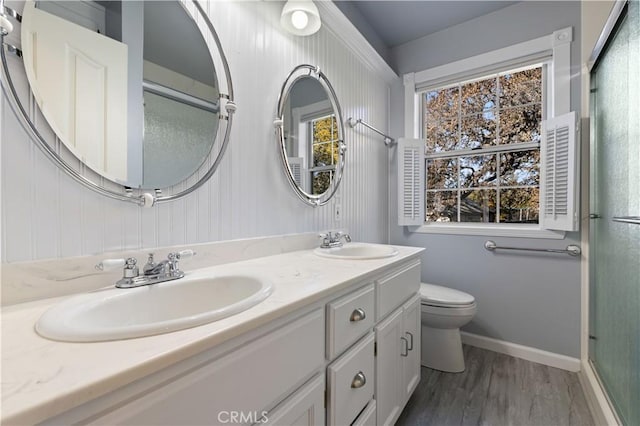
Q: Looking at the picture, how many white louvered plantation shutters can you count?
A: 2